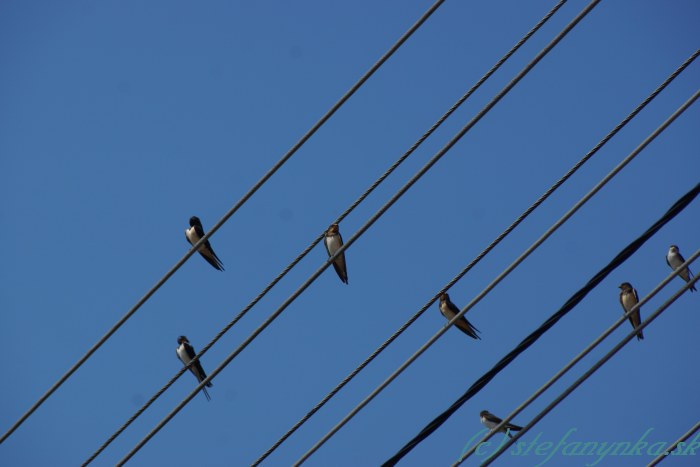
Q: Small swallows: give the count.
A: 7